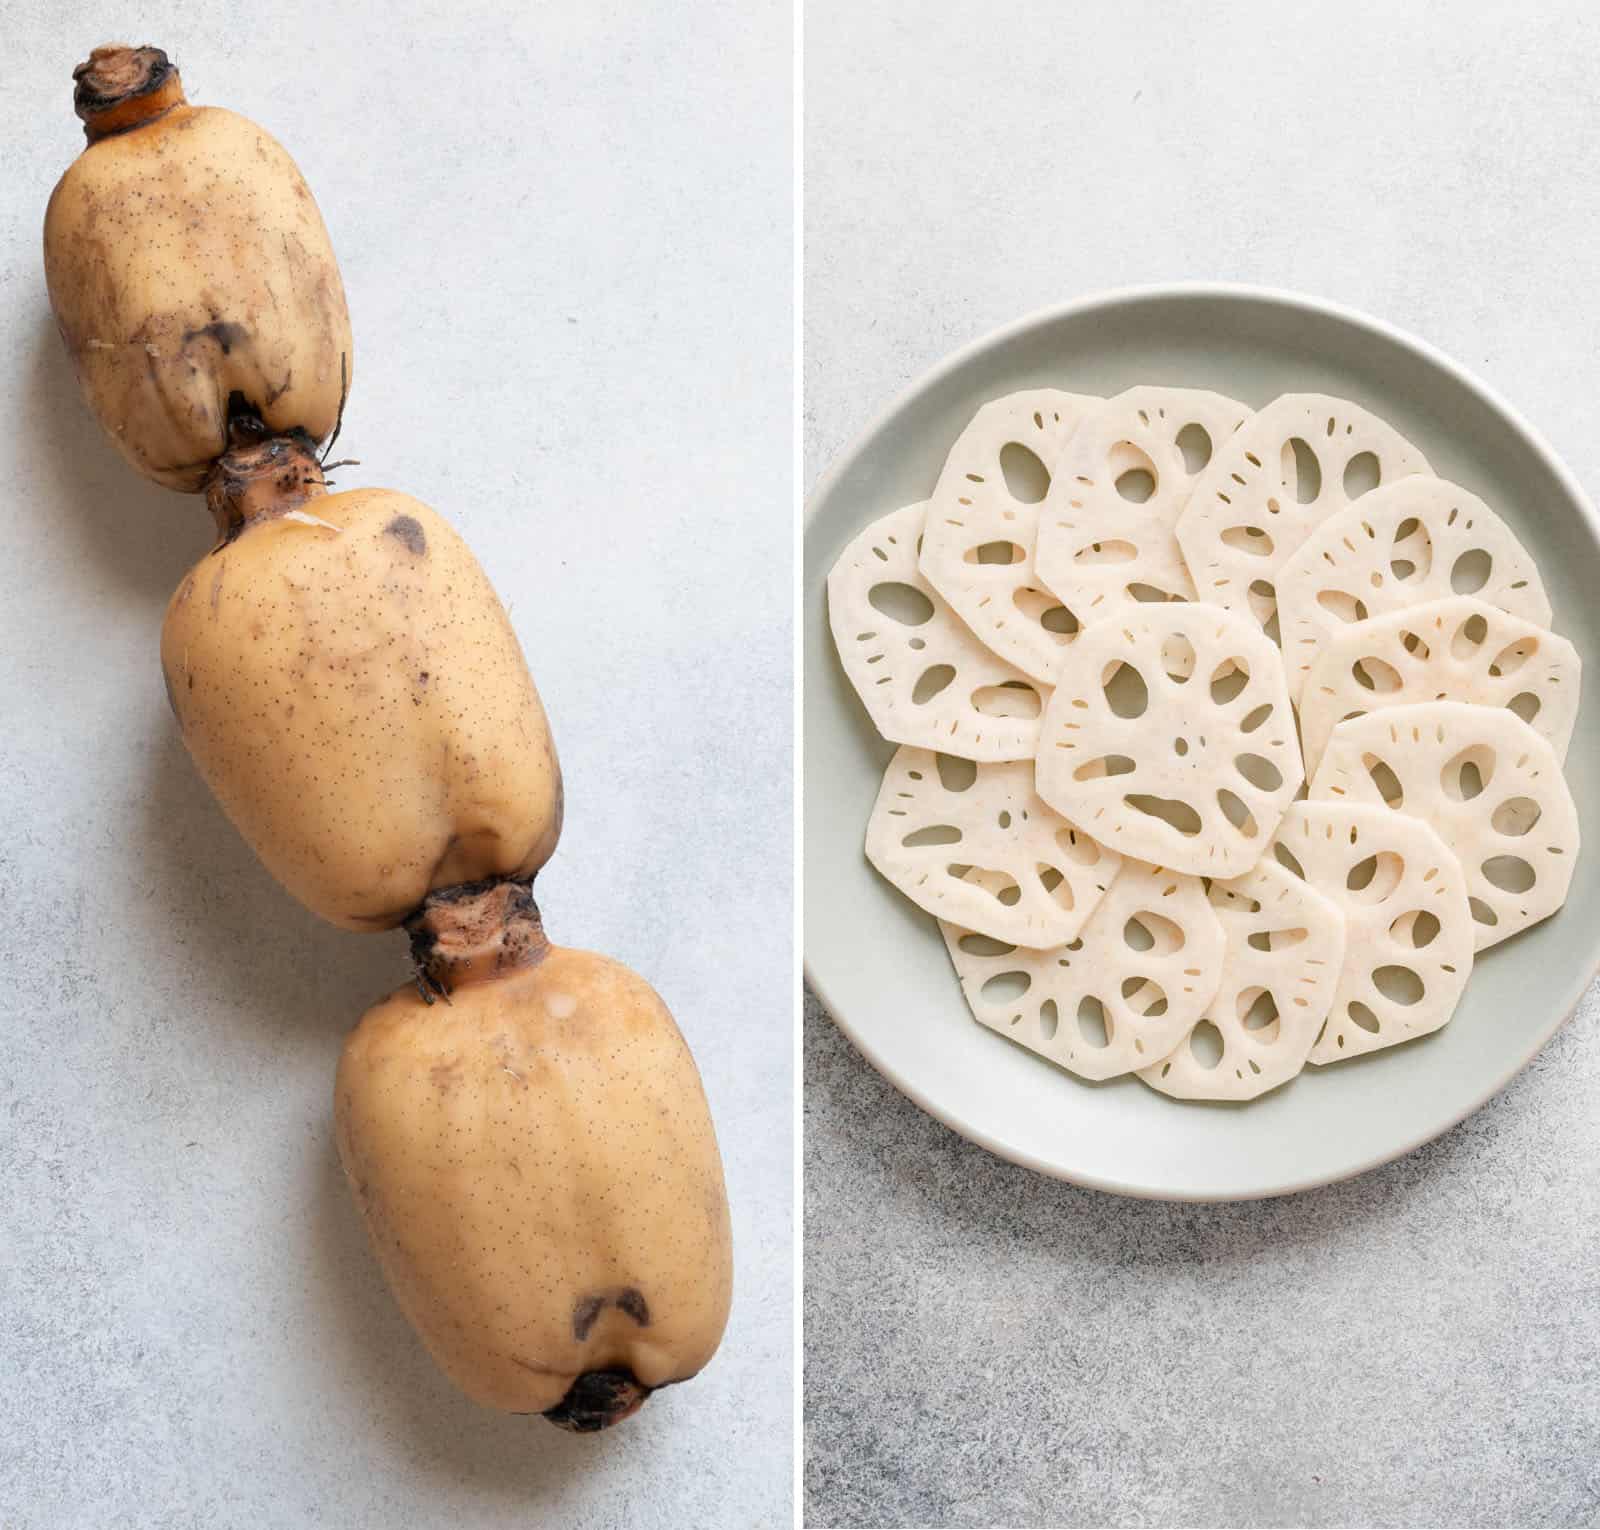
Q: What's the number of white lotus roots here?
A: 12